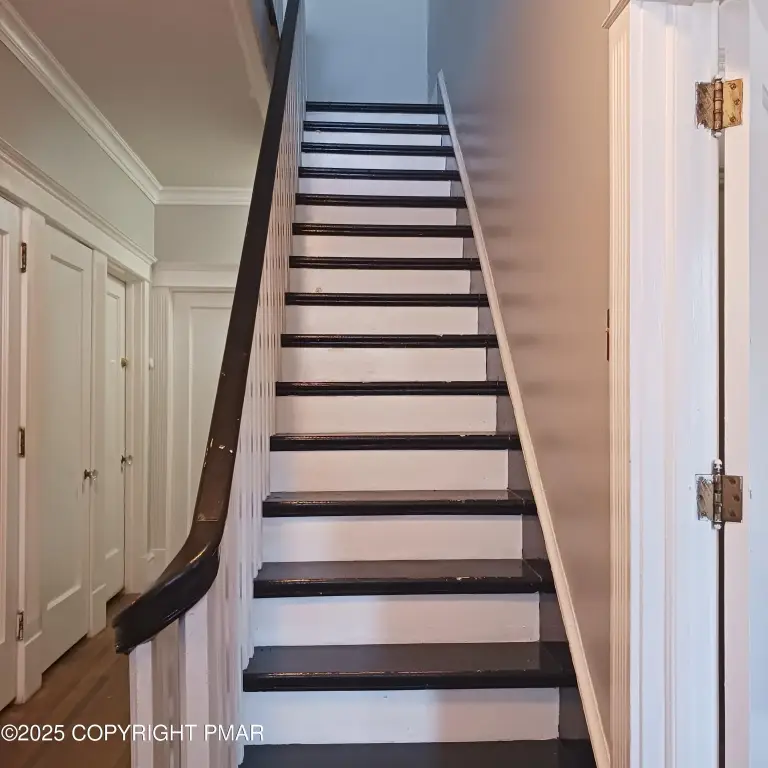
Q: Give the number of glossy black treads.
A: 15